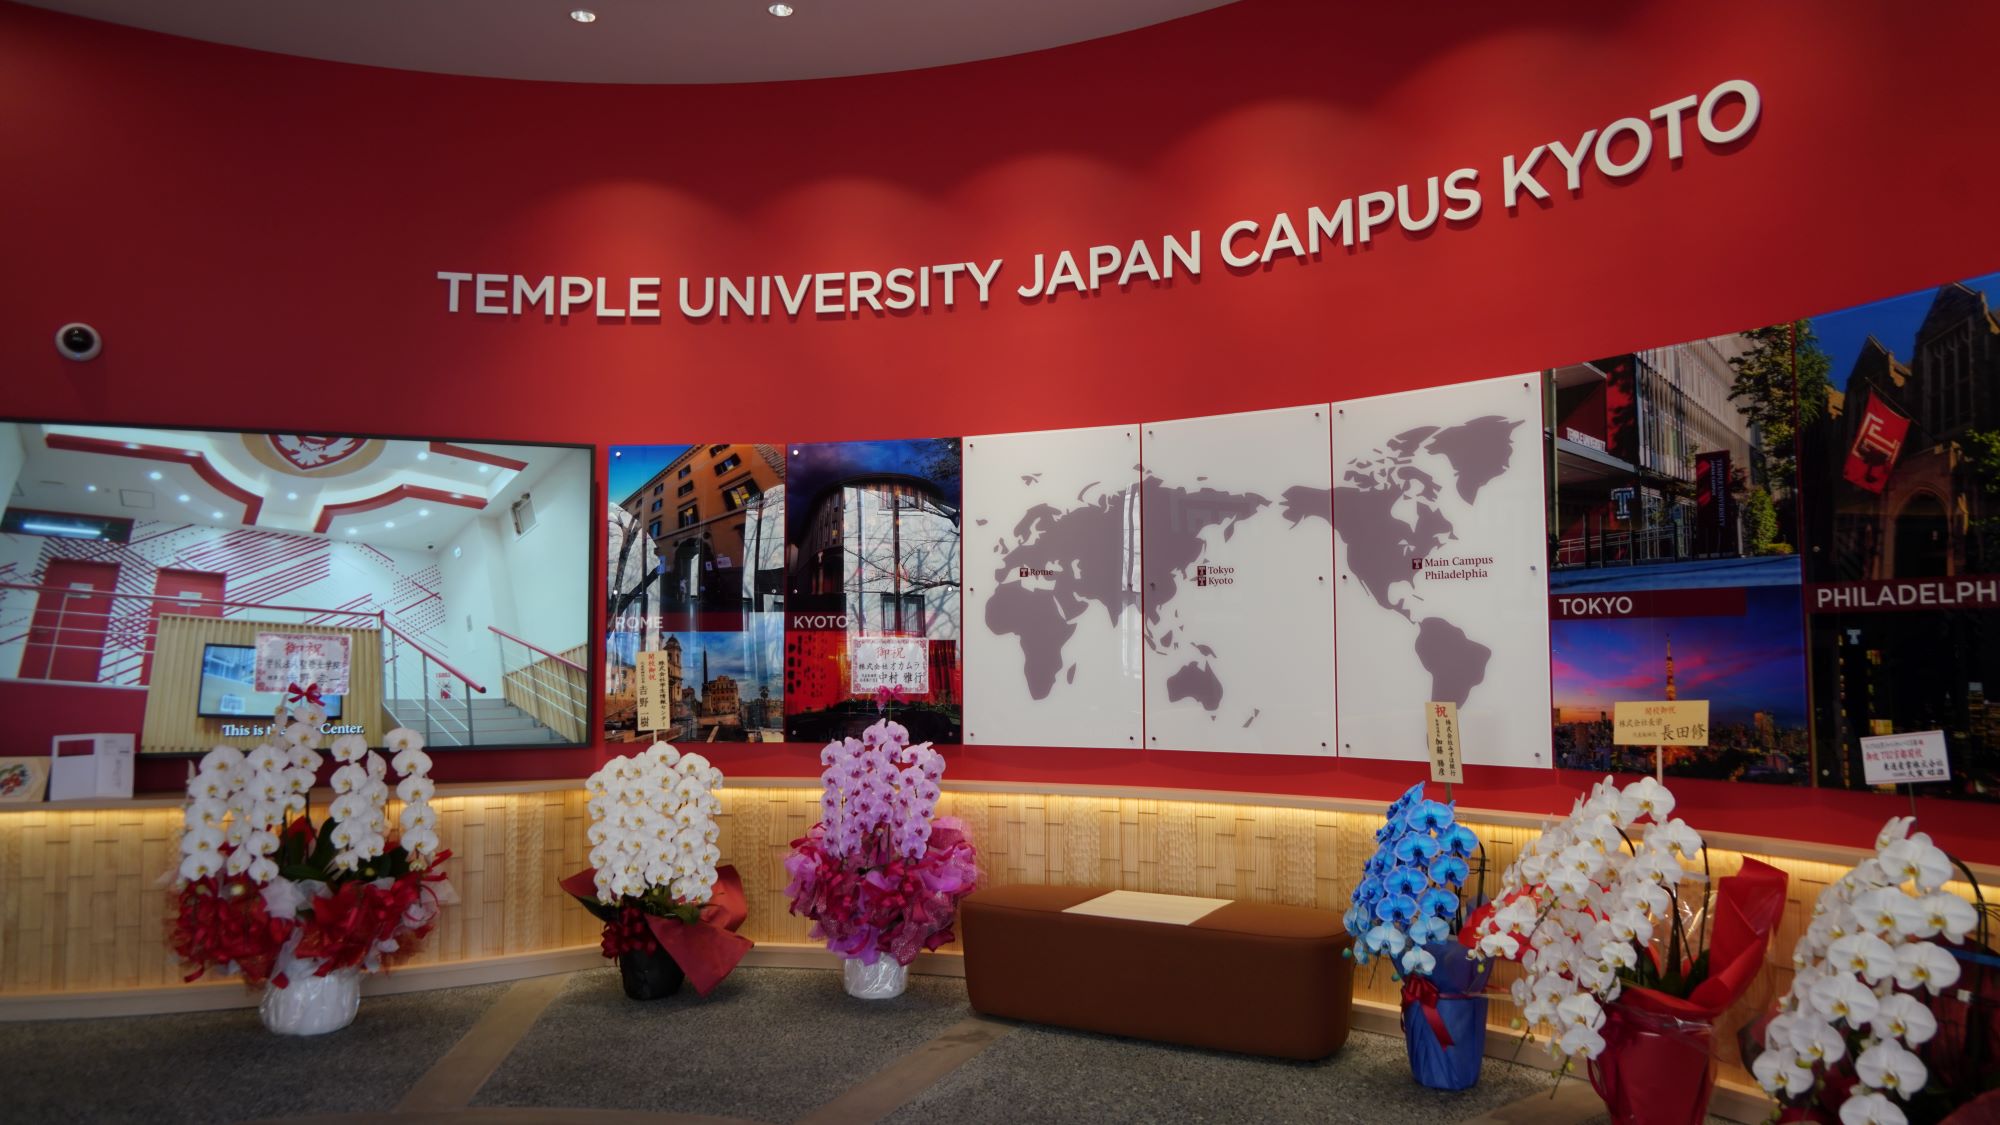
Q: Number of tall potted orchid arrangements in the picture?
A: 6